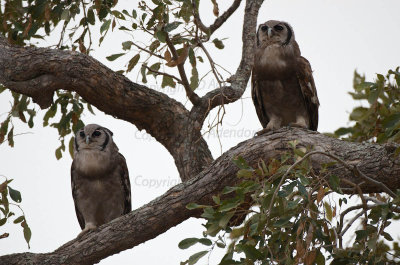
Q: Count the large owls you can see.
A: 2